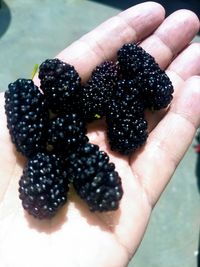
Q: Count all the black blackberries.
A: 8